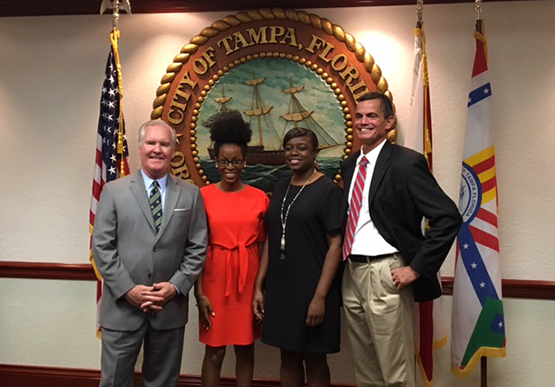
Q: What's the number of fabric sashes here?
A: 1